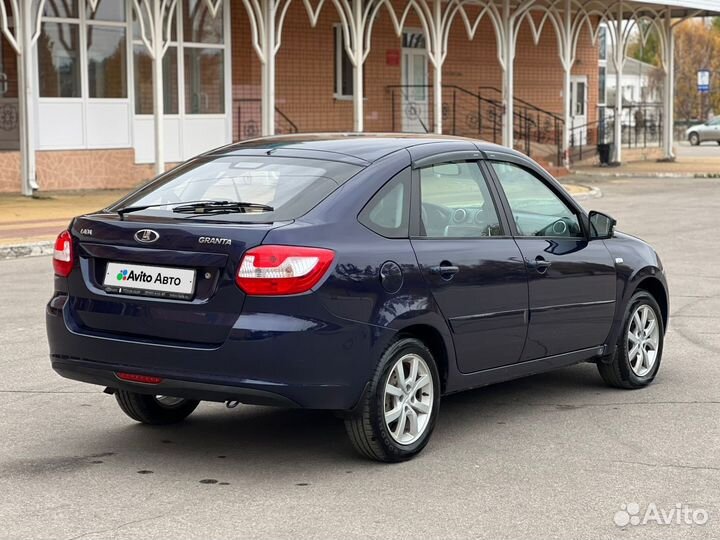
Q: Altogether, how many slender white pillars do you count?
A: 9